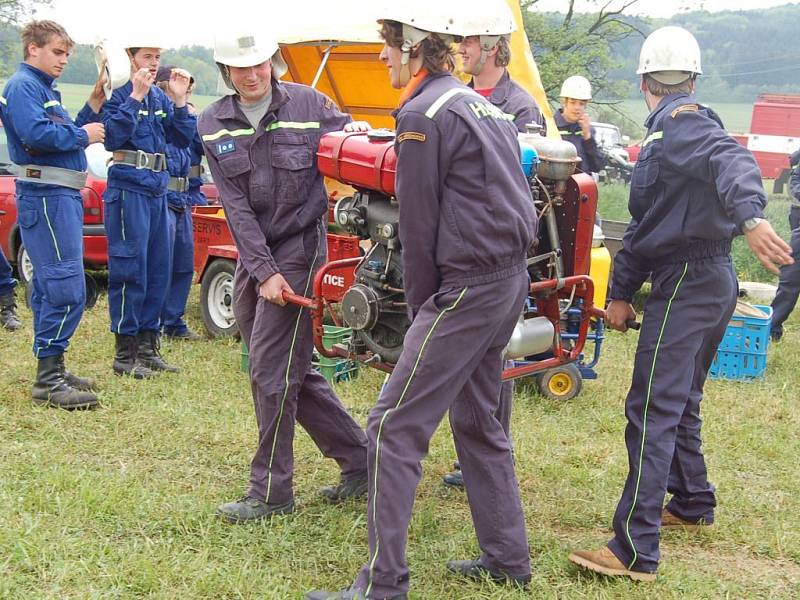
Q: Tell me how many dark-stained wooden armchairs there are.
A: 0